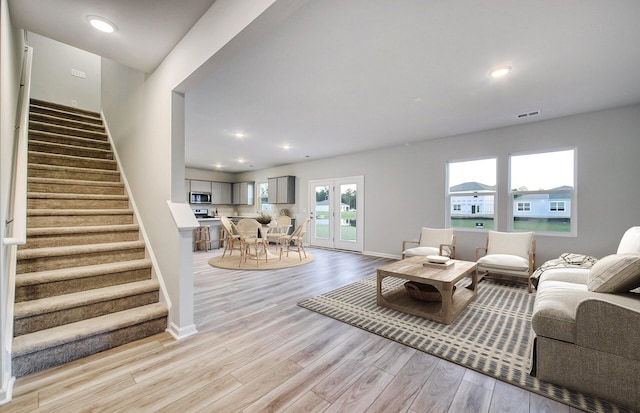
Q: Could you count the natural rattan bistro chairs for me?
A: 4